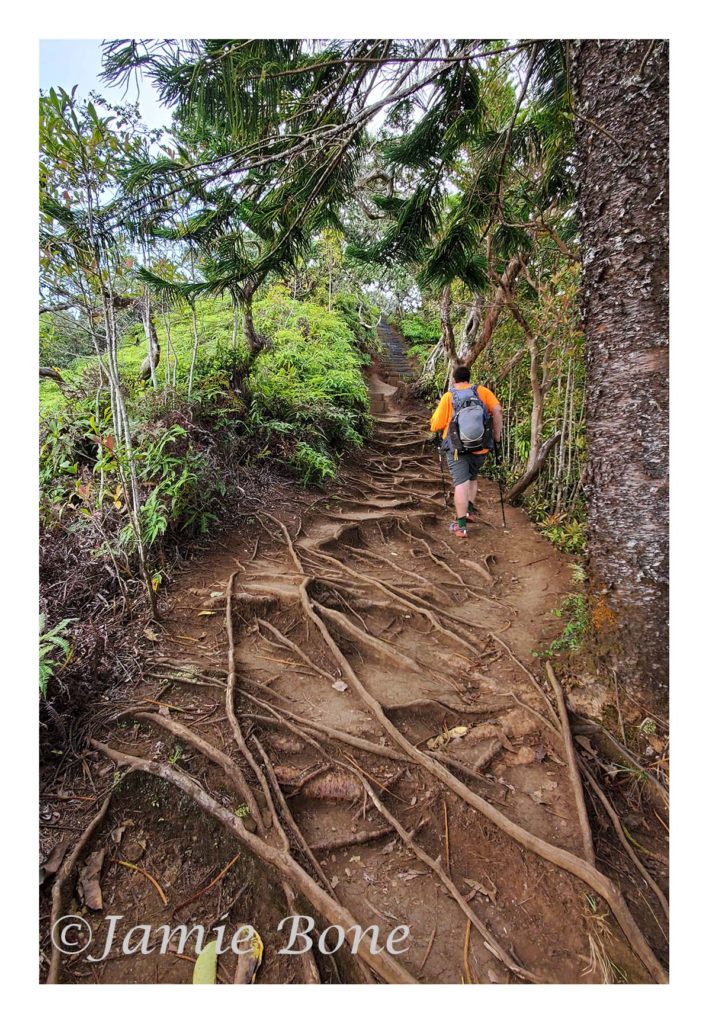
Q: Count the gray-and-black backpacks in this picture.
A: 1